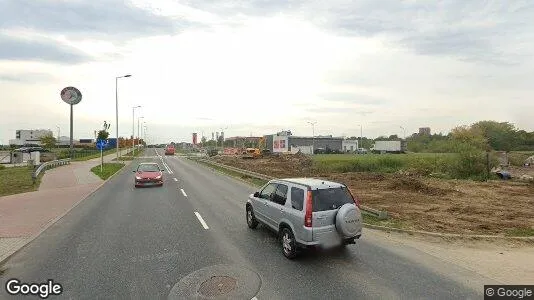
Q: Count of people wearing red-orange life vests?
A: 0